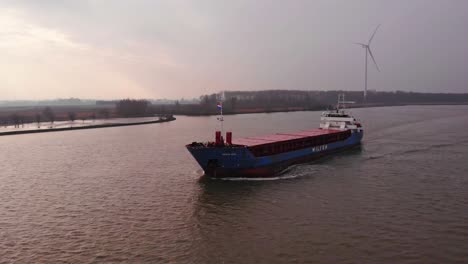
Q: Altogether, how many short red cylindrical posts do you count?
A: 2